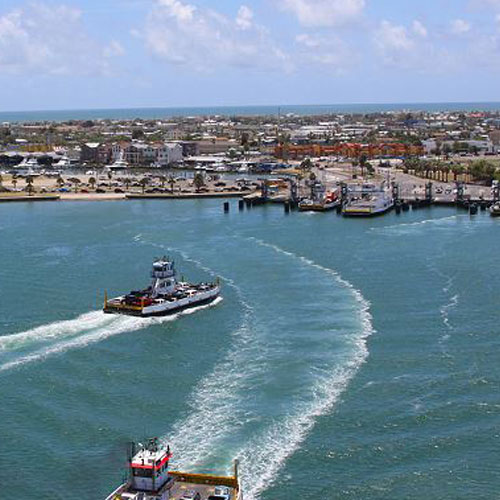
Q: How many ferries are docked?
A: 2